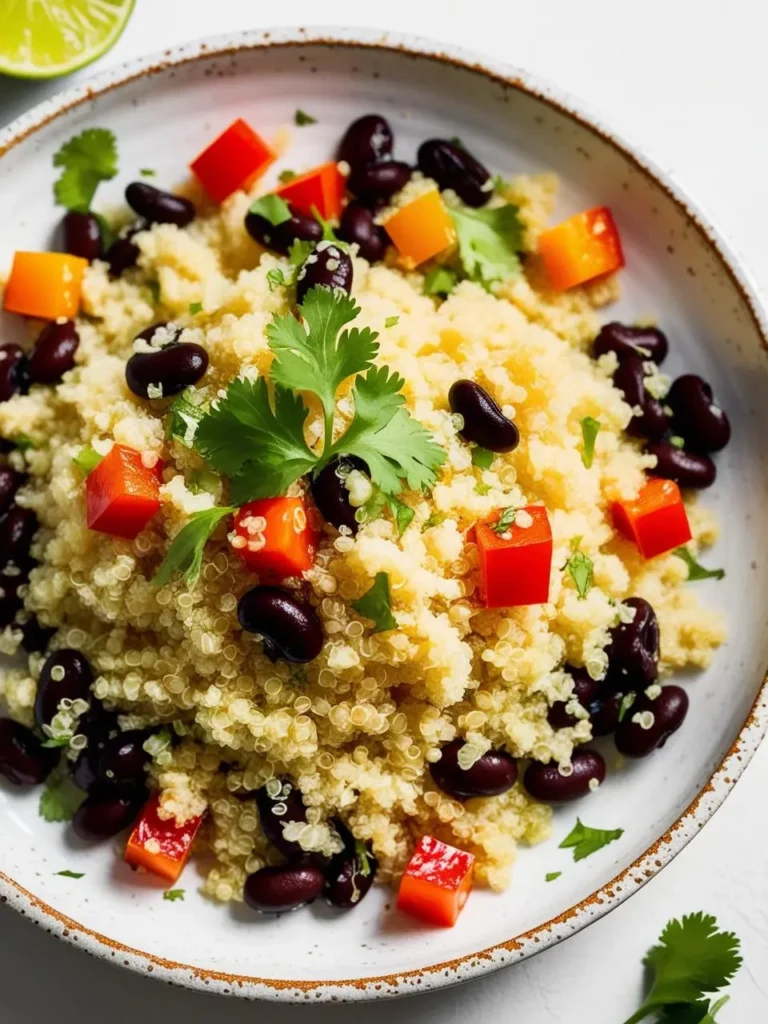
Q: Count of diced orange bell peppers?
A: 3